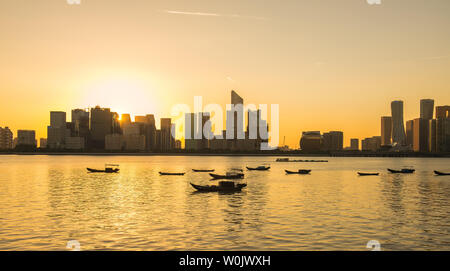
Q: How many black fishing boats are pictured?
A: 10